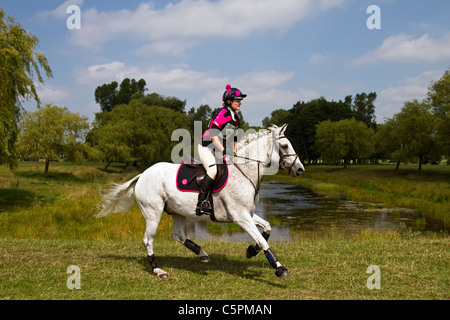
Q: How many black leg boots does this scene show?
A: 4